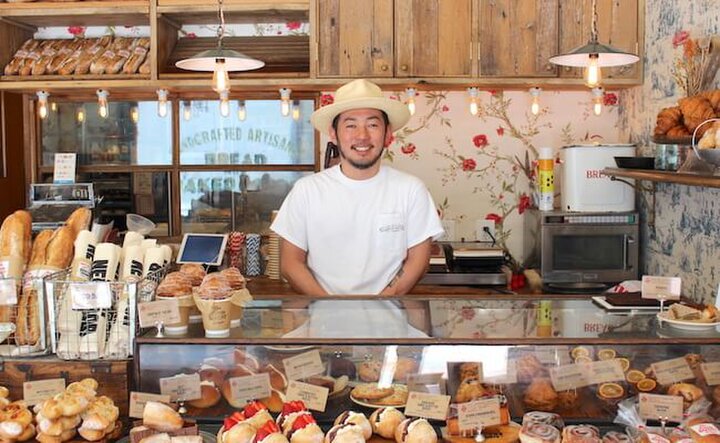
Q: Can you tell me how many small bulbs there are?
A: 9